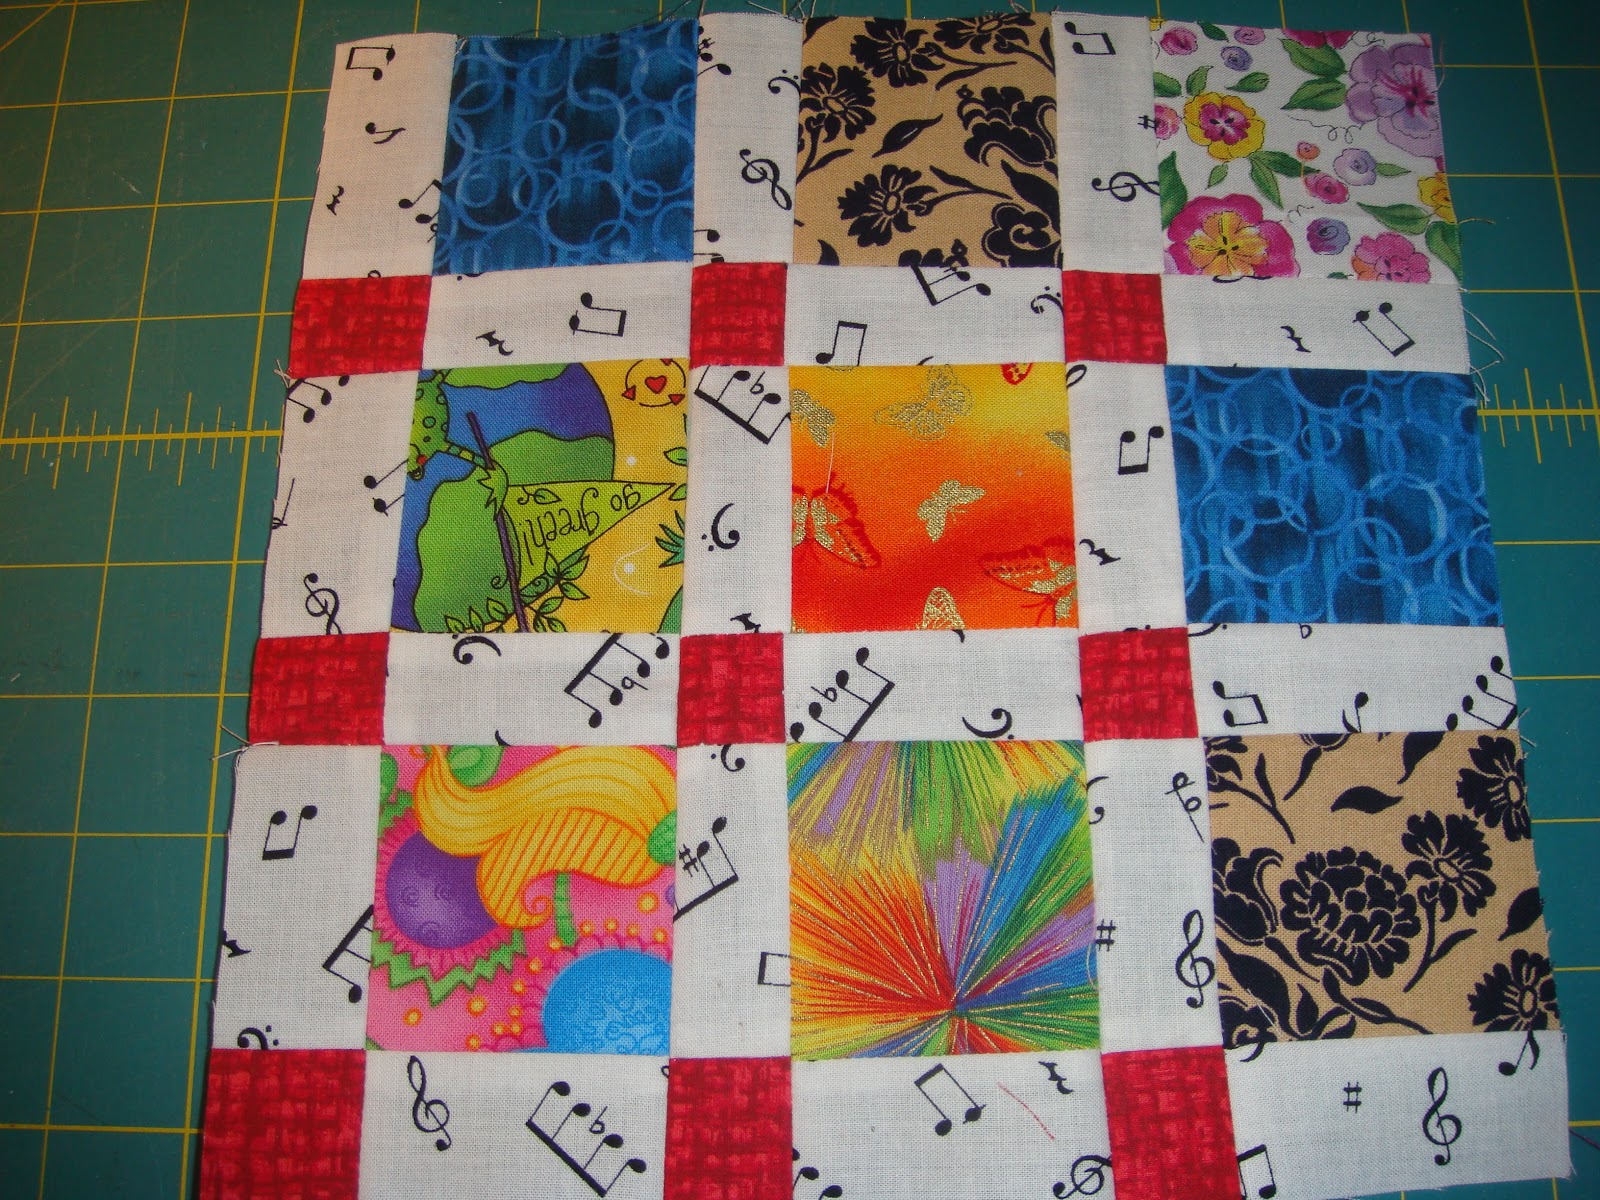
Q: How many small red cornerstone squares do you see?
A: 9